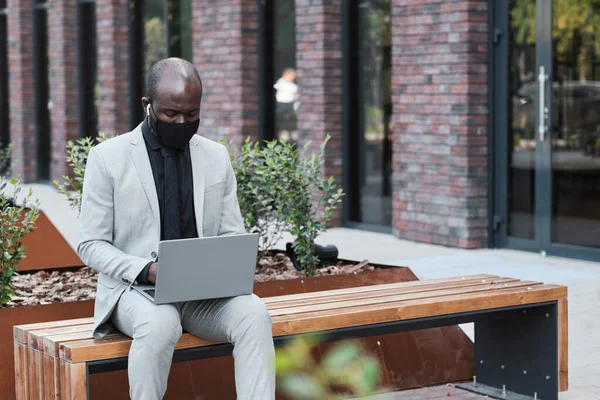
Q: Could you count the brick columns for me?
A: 6